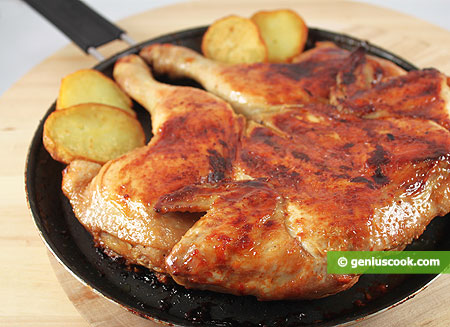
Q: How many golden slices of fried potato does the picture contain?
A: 4